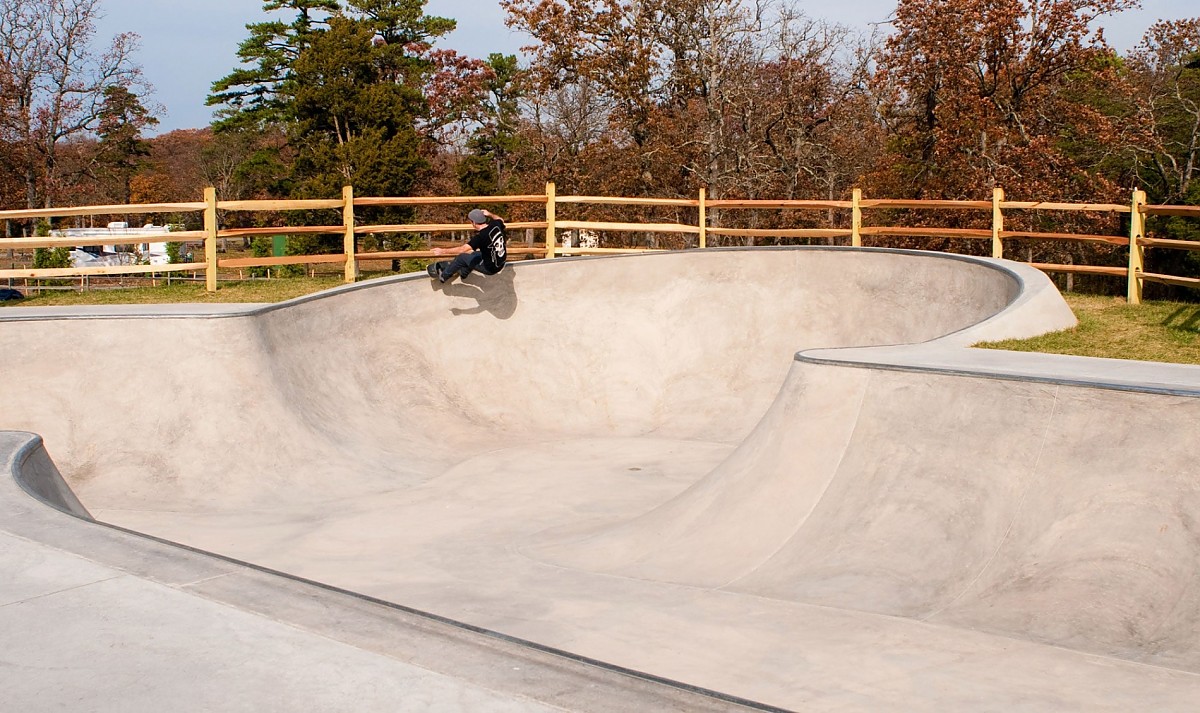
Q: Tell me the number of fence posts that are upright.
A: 7